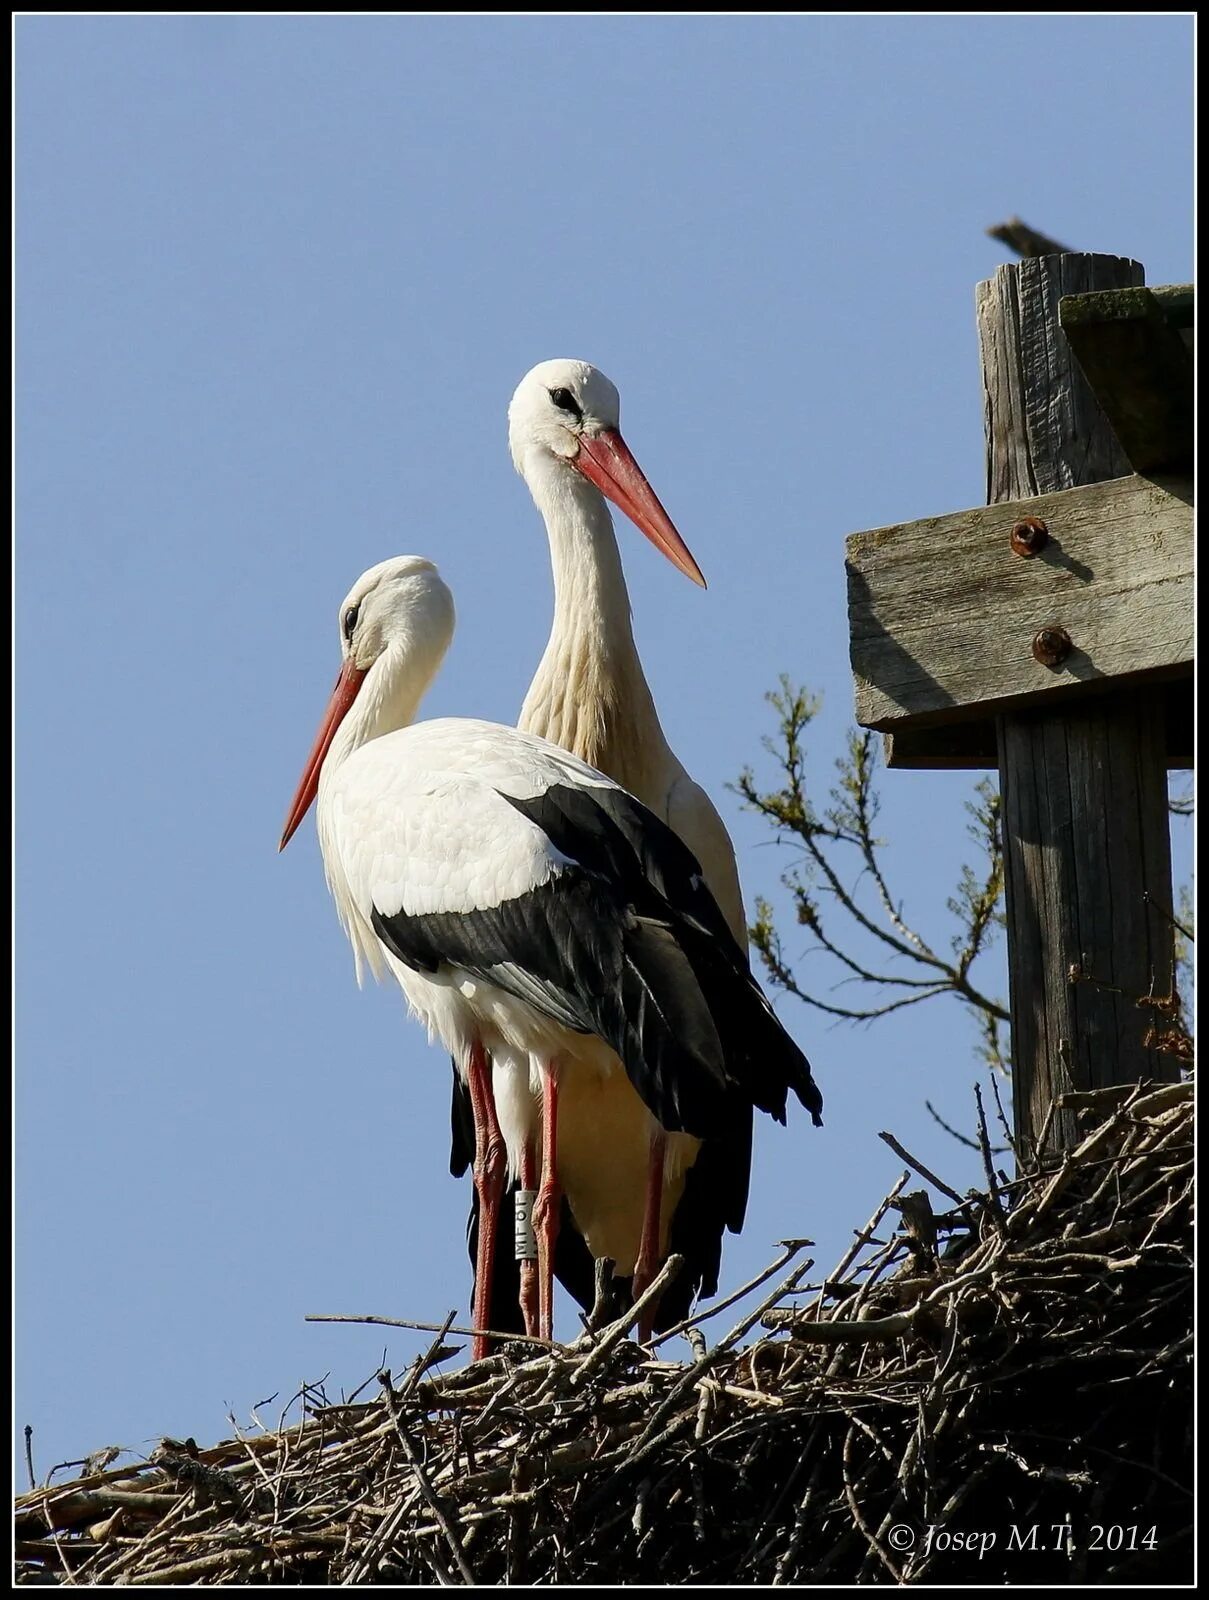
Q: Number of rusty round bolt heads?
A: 2